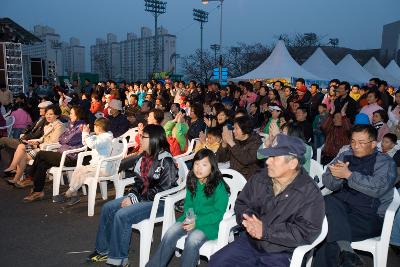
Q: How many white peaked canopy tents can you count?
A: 5